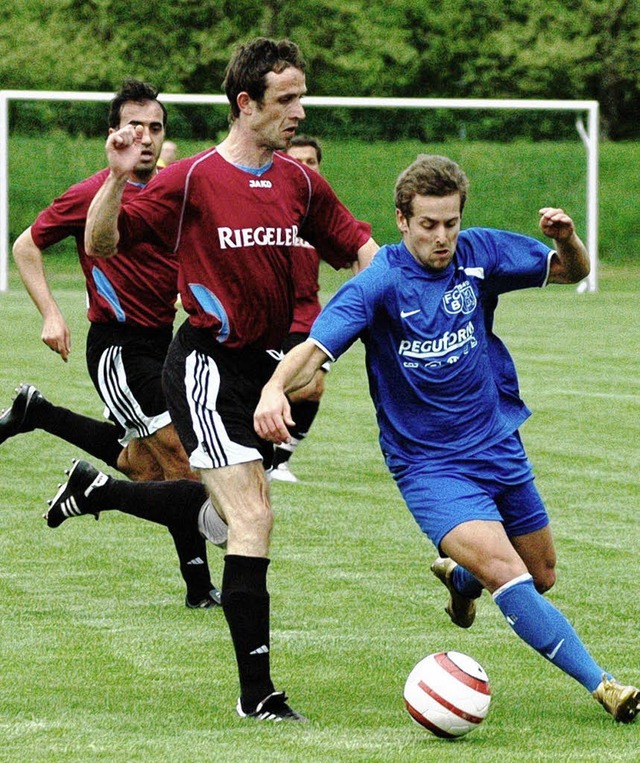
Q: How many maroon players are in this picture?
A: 3